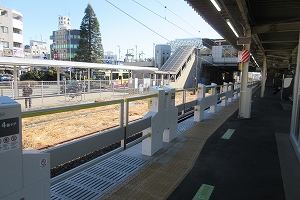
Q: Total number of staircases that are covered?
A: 1